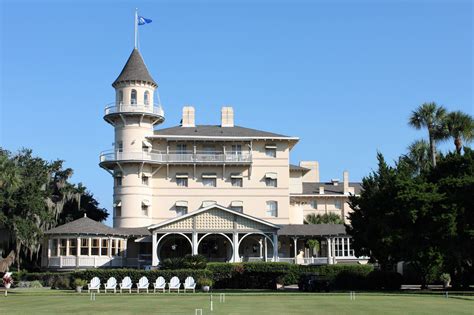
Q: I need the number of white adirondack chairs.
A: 7